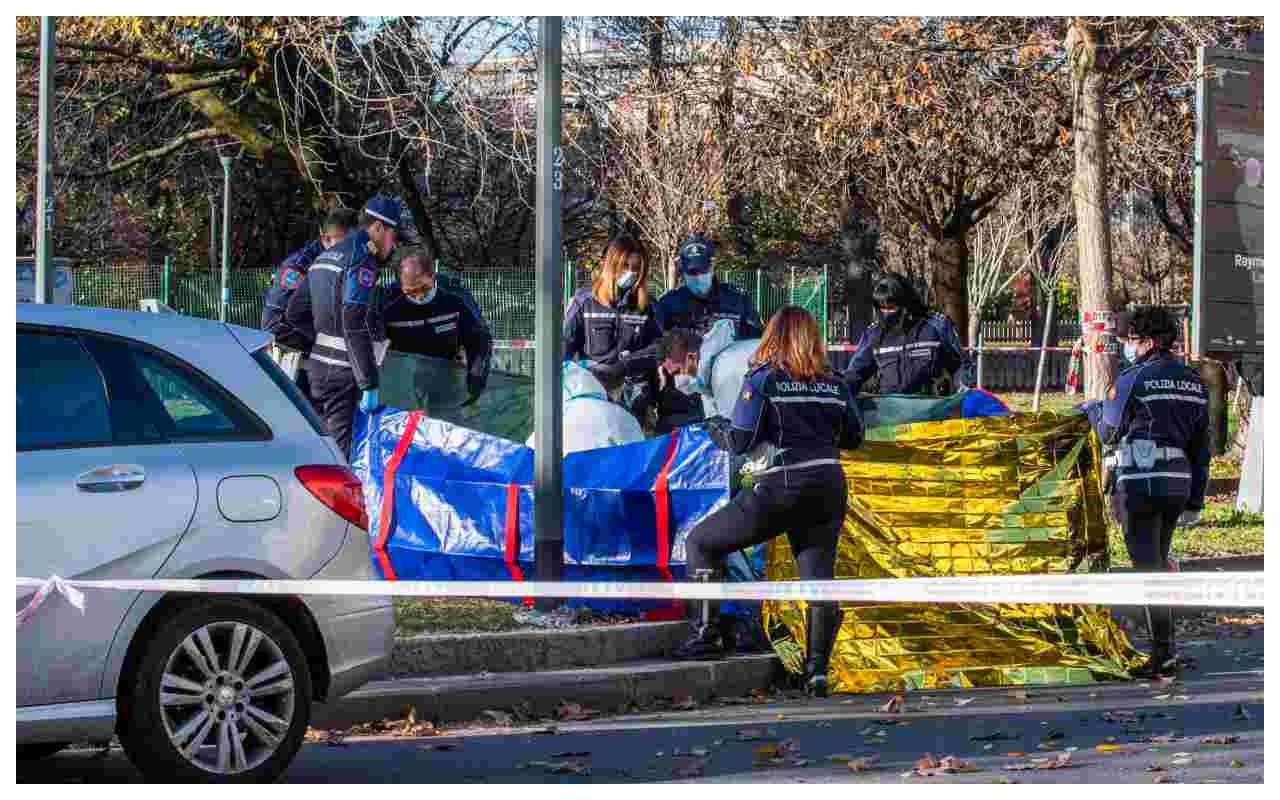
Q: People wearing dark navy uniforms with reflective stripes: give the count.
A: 8